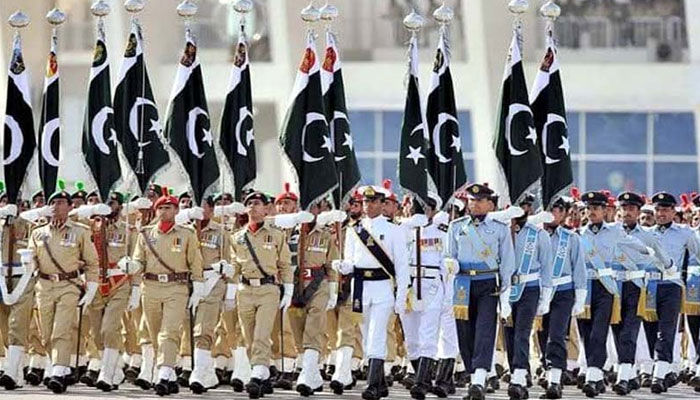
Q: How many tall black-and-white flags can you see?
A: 12